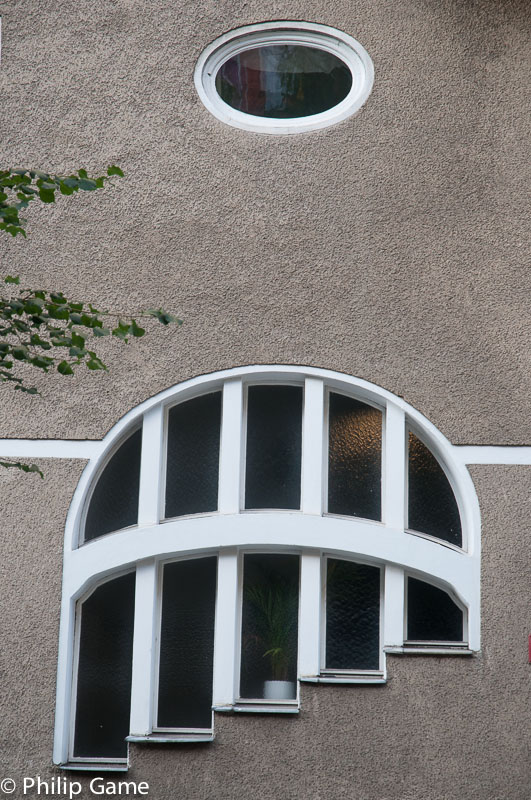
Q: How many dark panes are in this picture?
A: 11